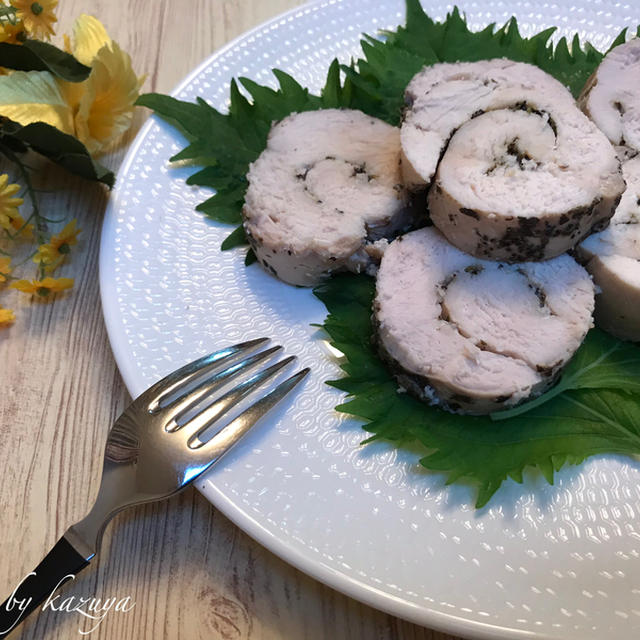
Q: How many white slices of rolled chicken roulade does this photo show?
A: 5